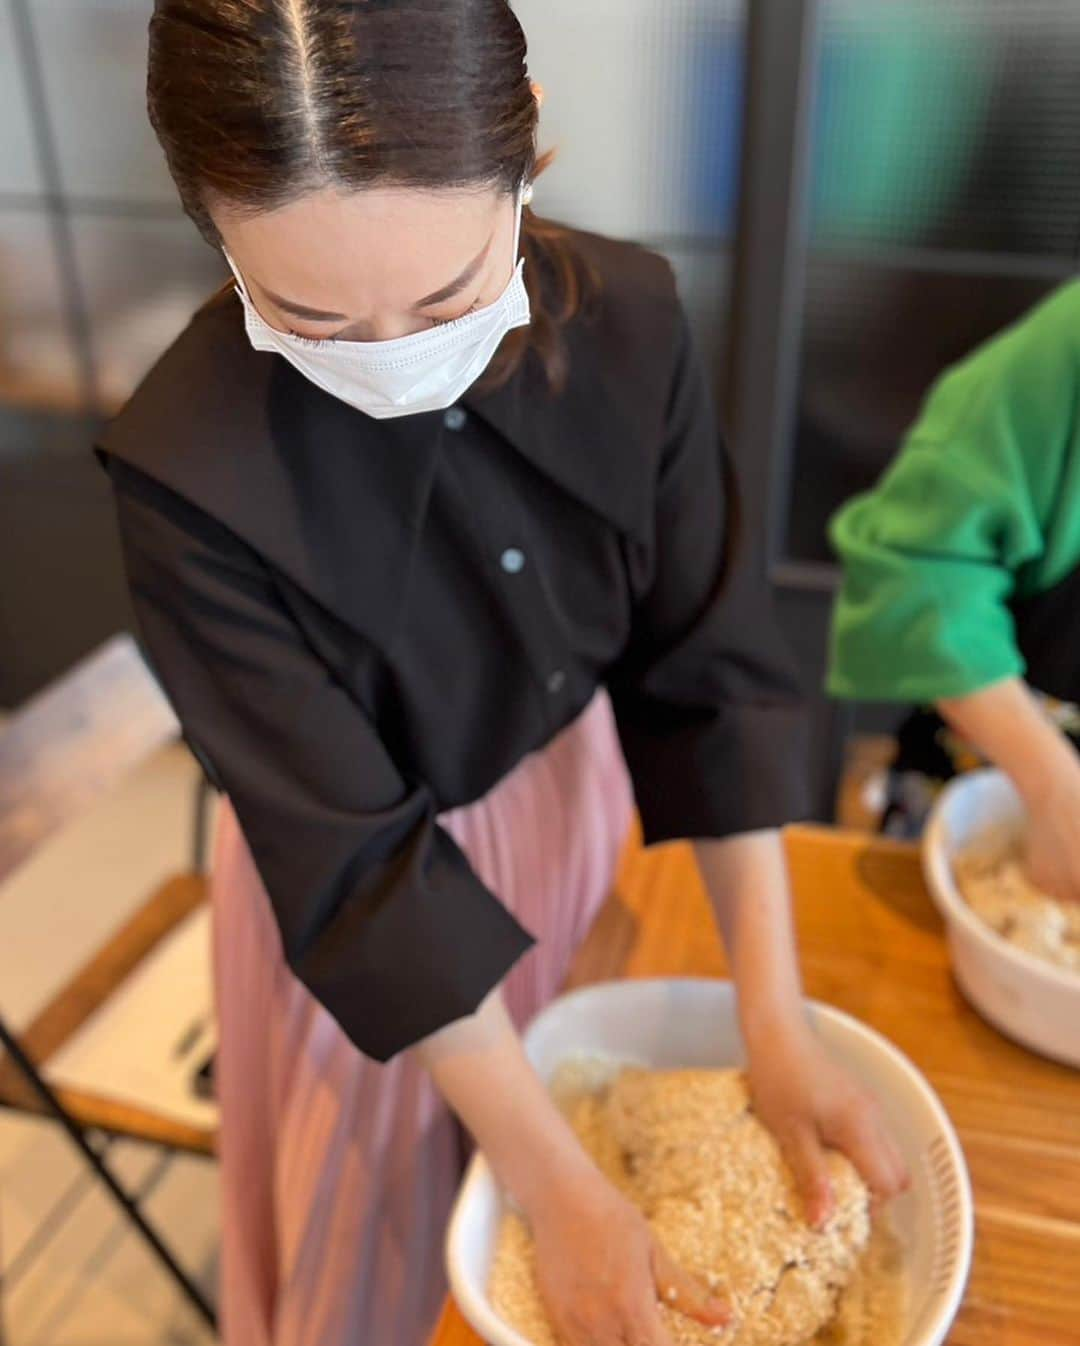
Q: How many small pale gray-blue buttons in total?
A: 3